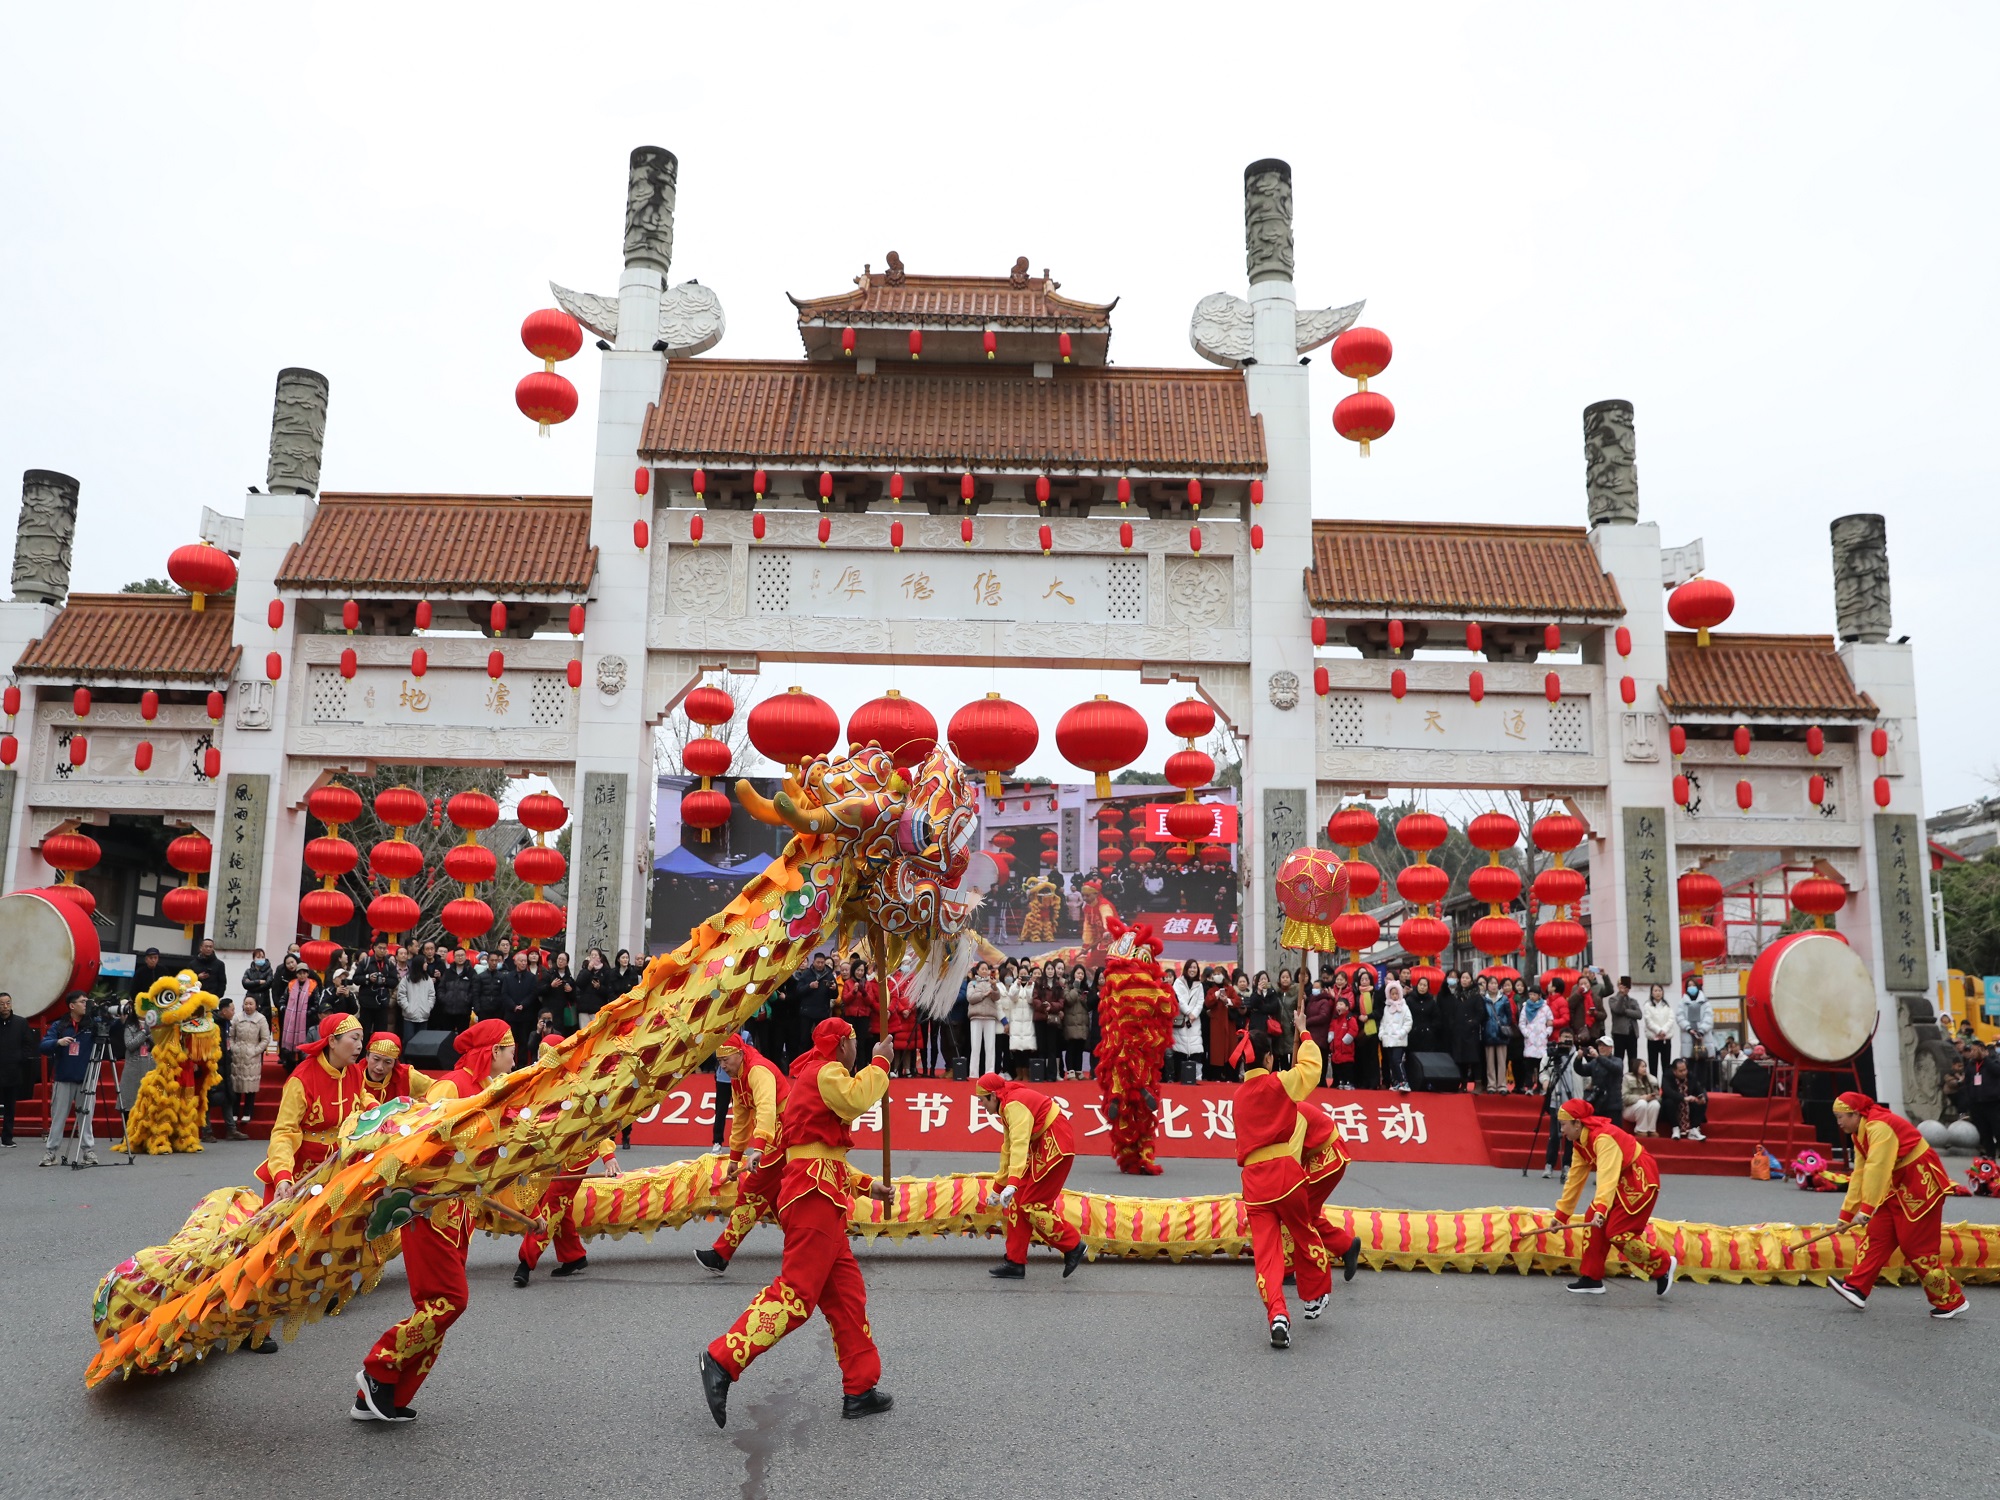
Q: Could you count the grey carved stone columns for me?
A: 6